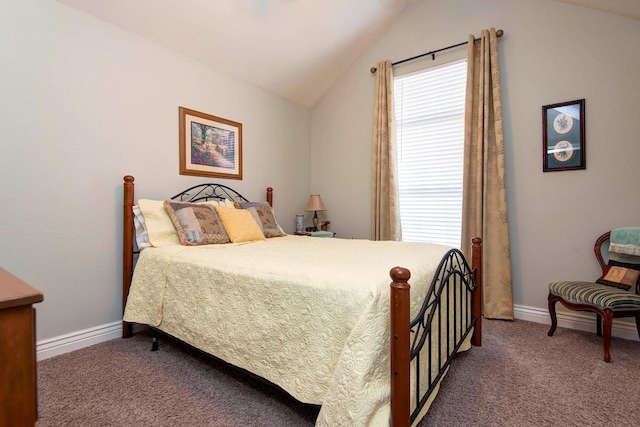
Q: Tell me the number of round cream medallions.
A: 2